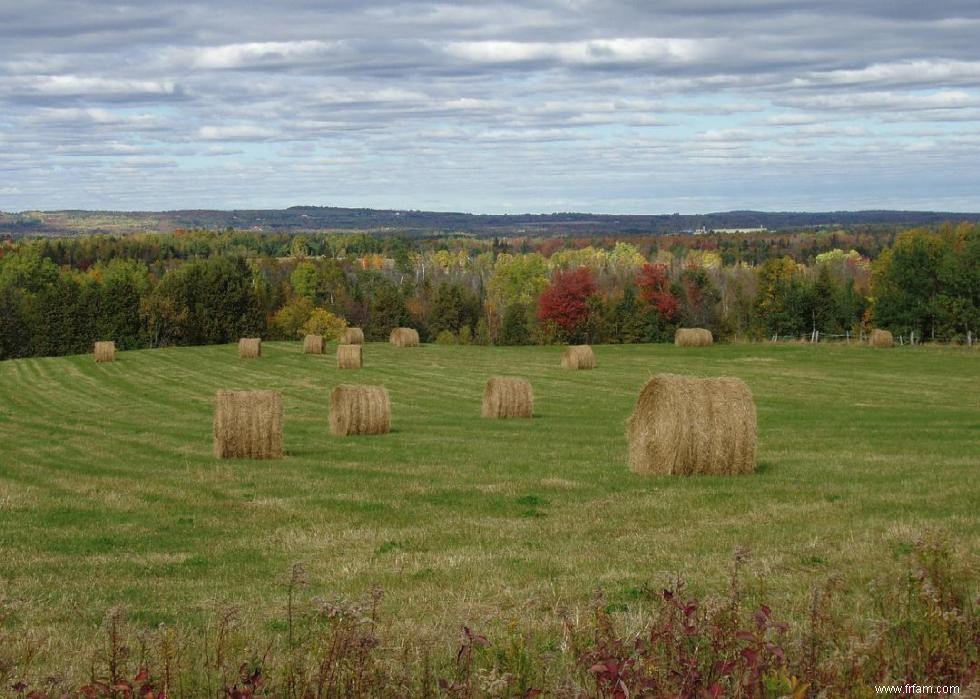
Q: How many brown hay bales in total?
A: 13